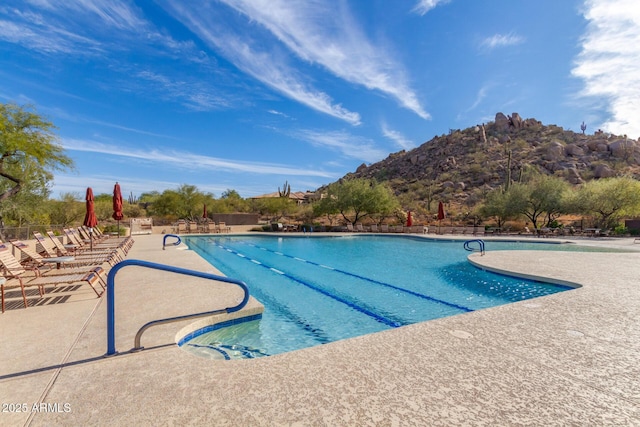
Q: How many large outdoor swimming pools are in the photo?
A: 1